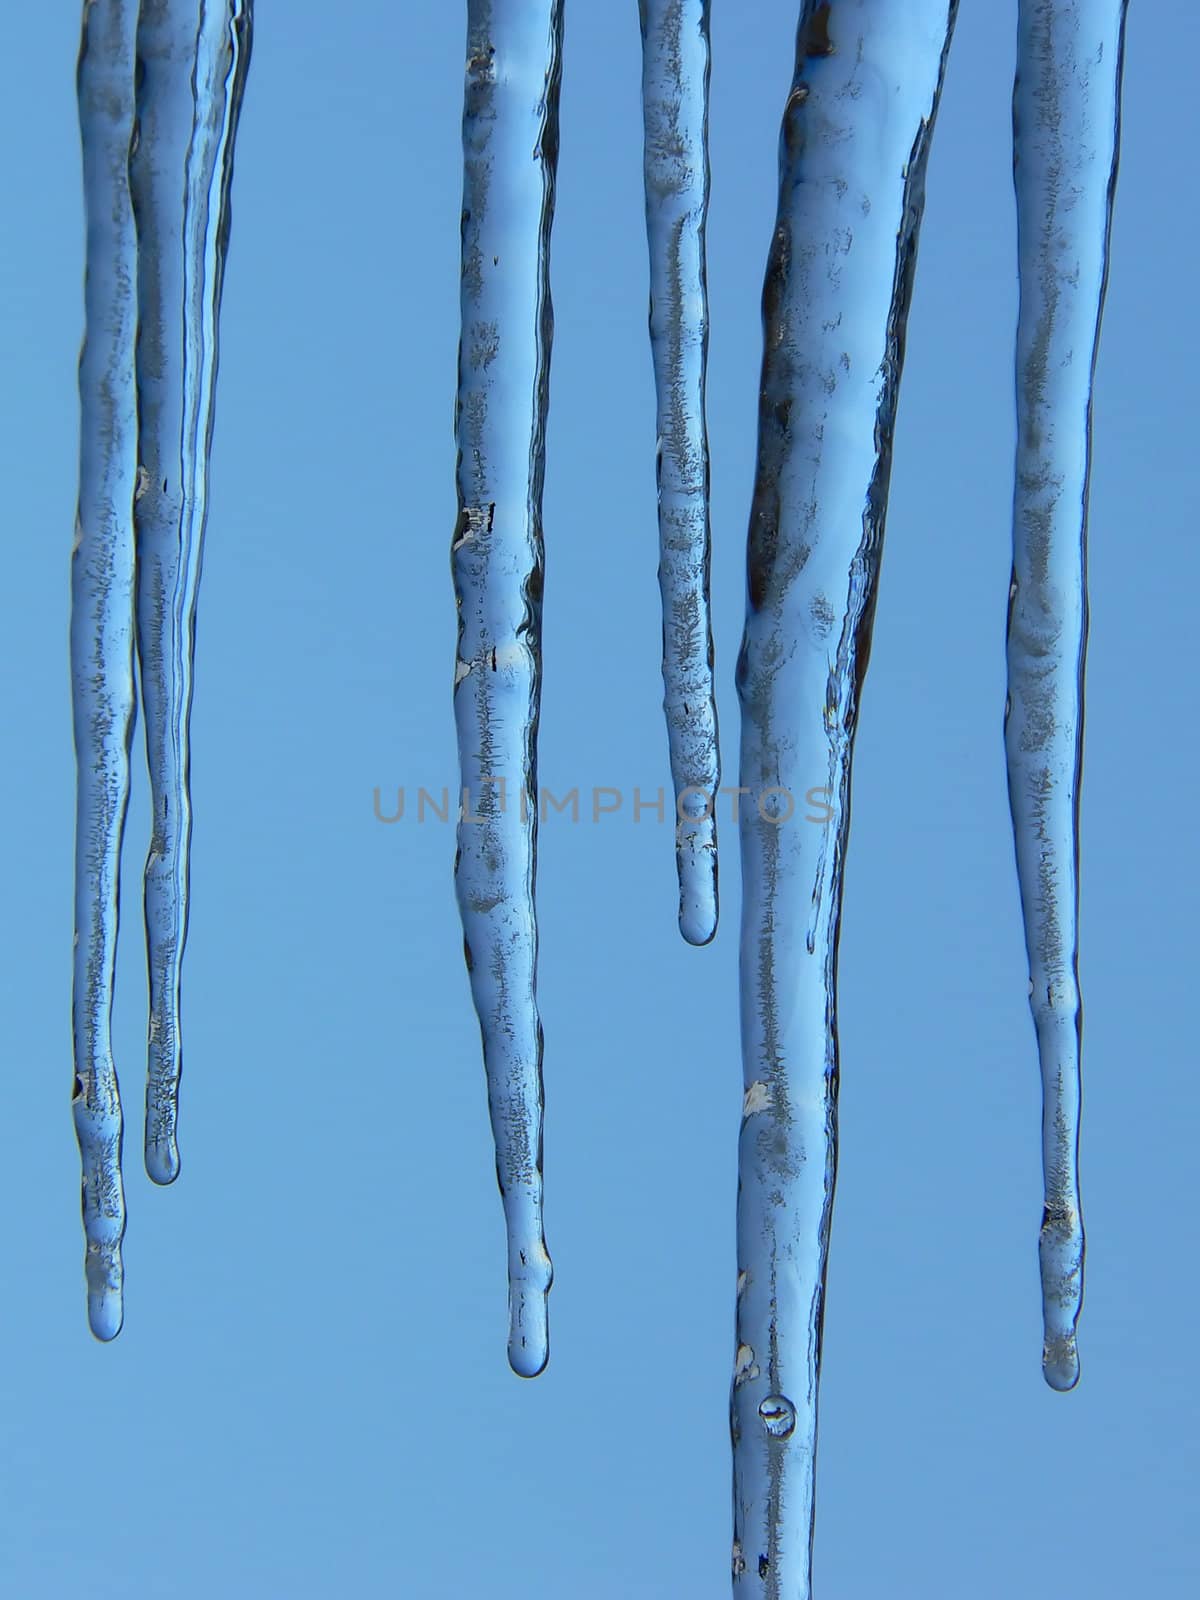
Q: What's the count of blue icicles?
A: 6